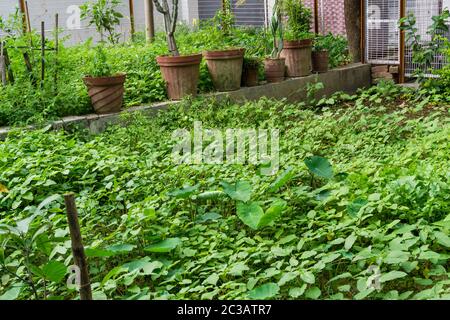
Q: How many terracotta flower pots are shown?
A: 7